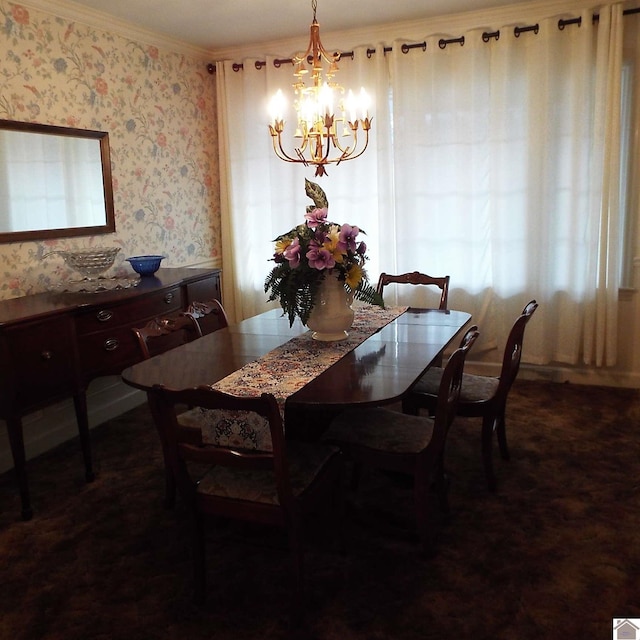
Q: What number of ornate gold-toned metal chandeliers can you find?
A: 1